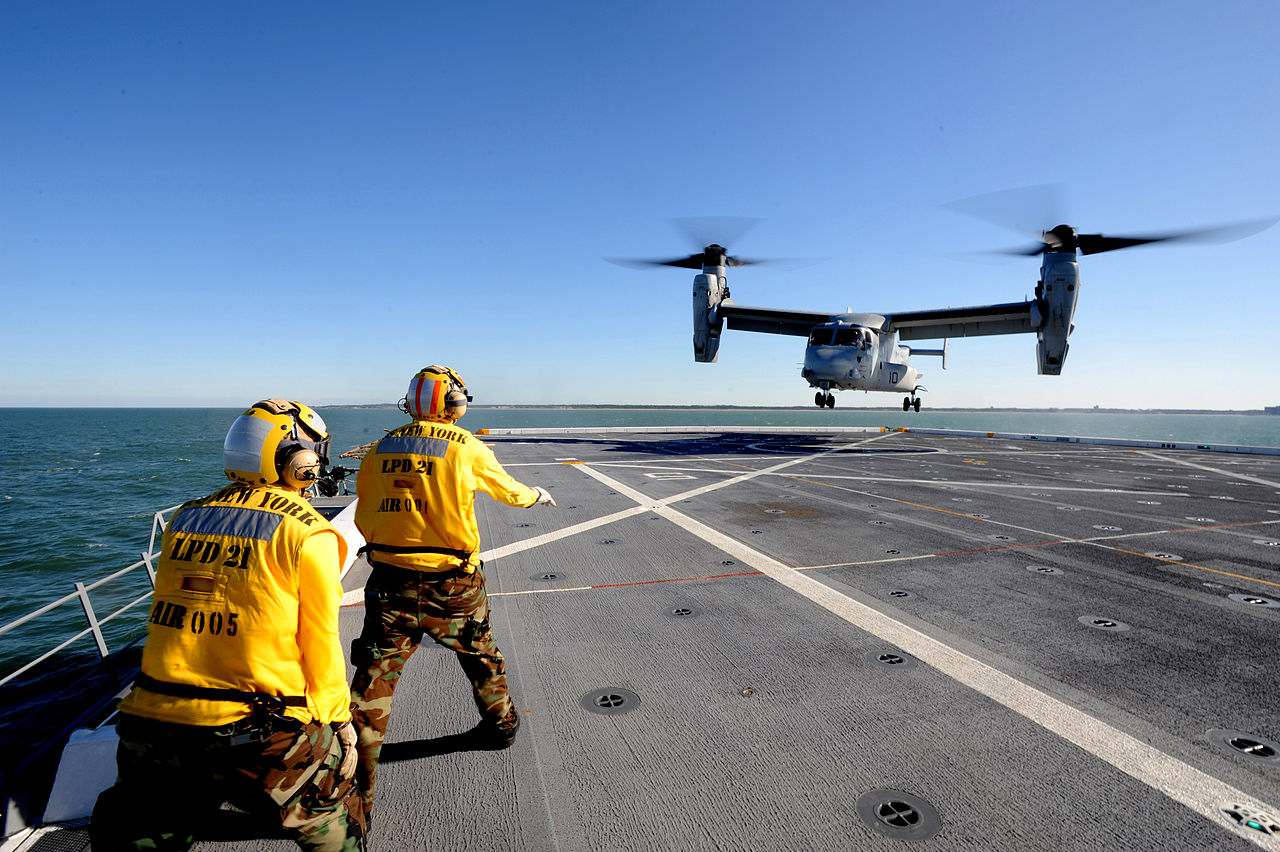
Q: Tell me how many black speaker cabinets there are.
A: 0